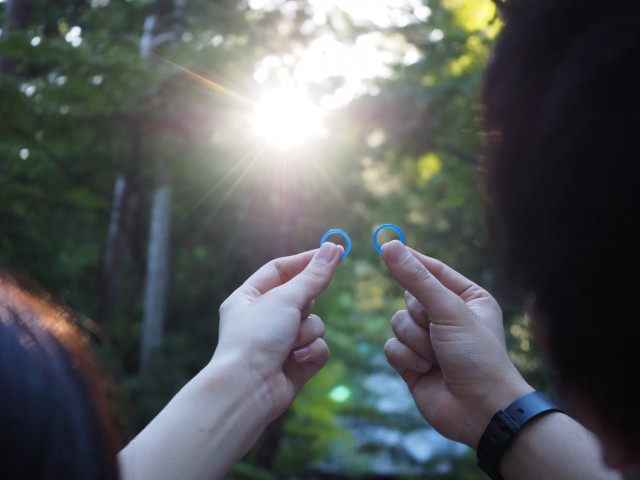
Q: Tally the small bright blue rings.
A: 2